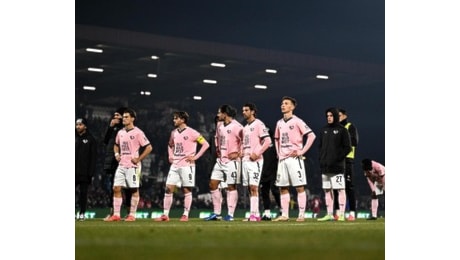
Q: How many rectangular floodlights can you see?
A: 12